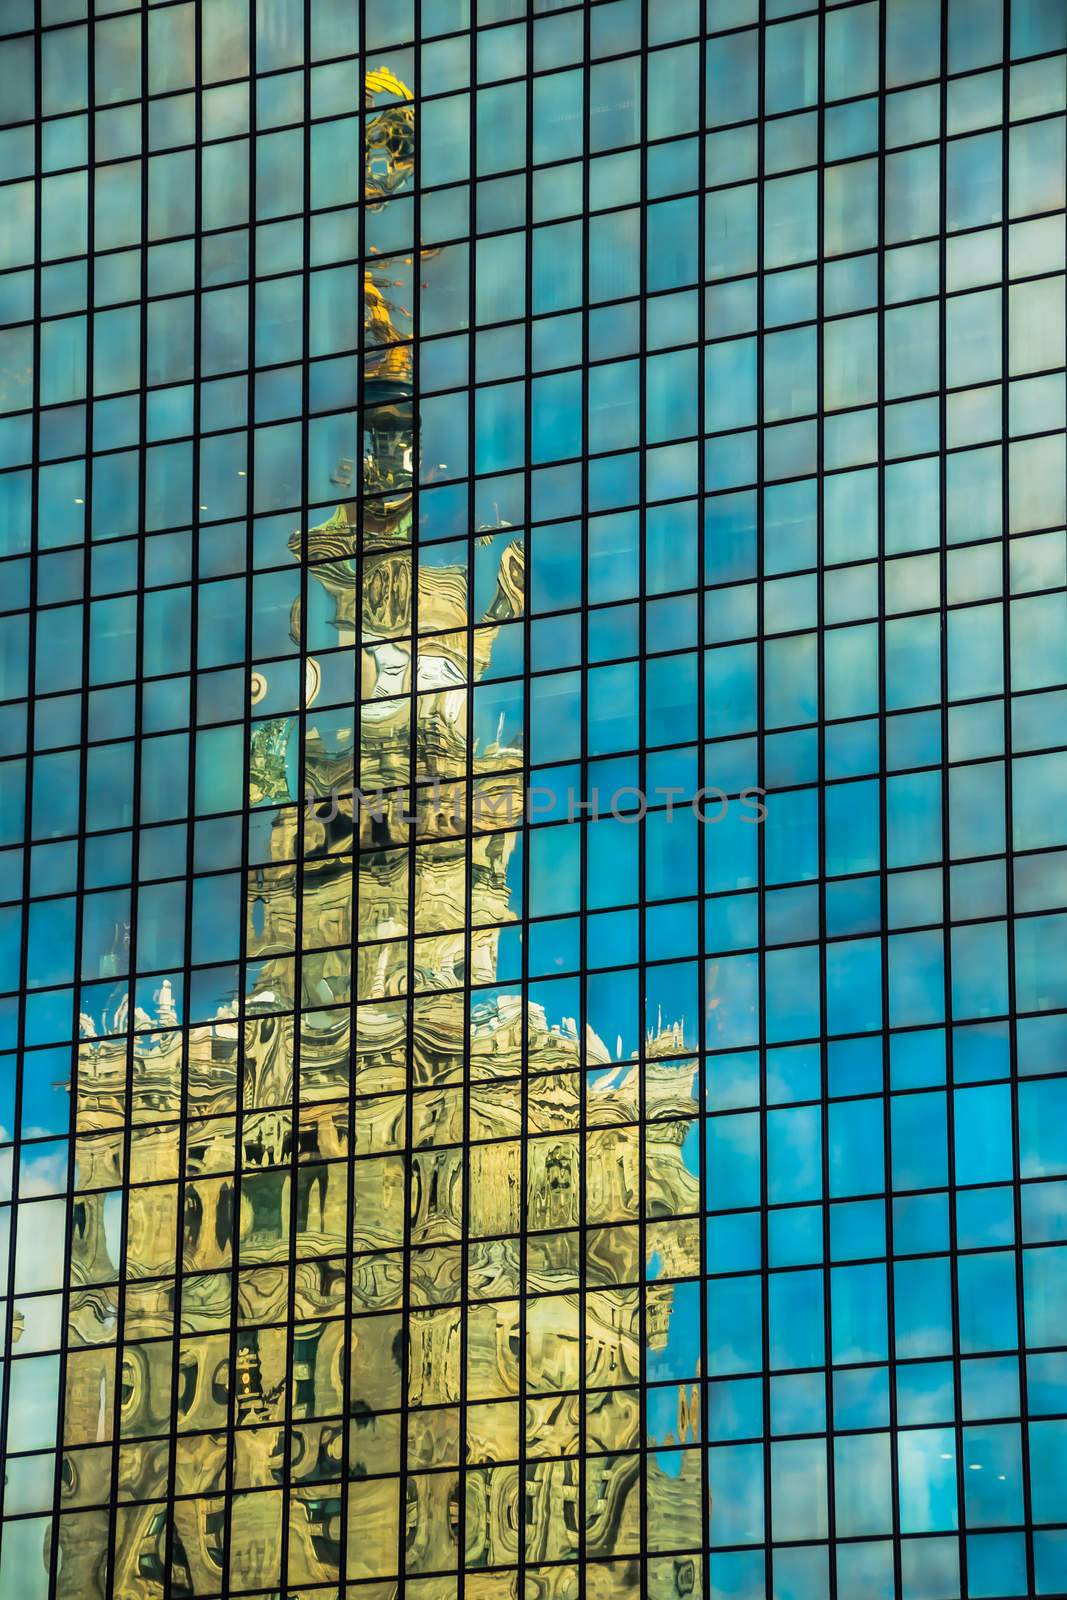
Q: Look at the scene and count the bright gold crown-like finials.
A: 1